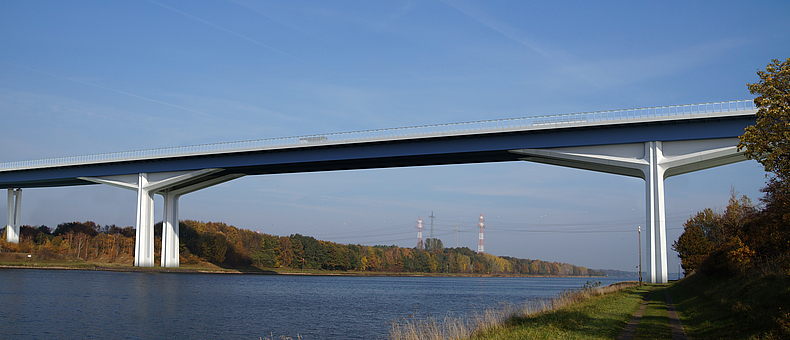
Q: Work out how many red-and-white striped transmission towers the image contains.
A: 2